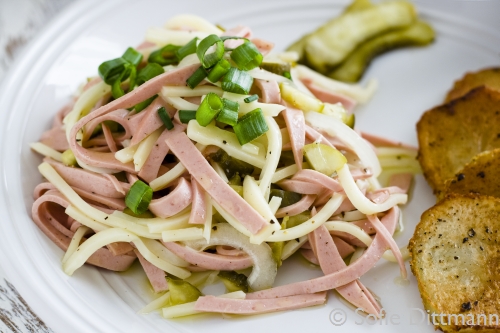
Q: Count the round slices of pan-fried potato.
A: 4